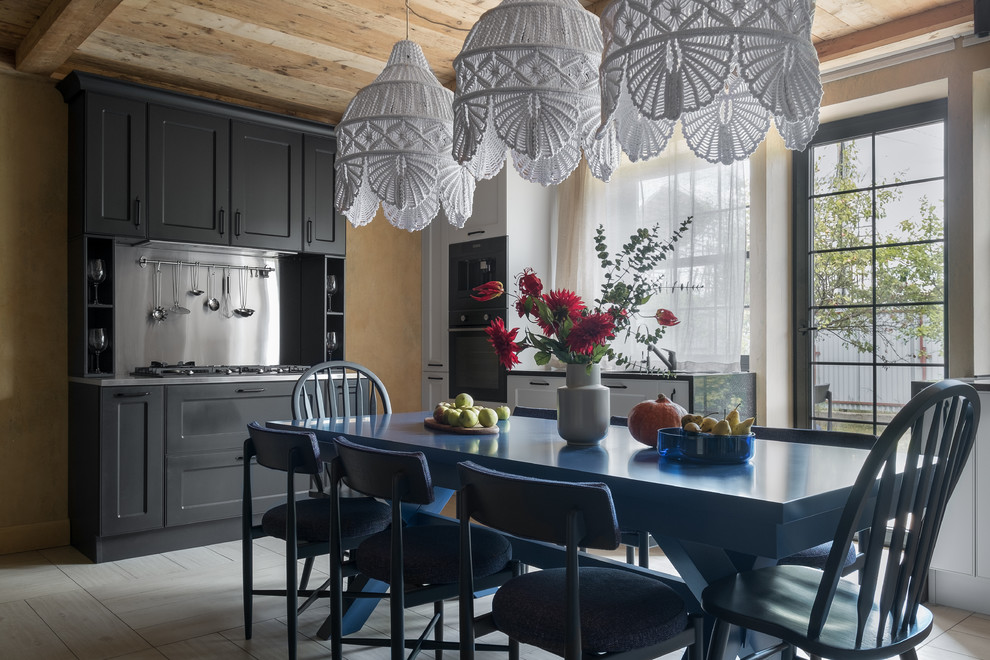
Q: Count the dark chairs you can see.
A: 8